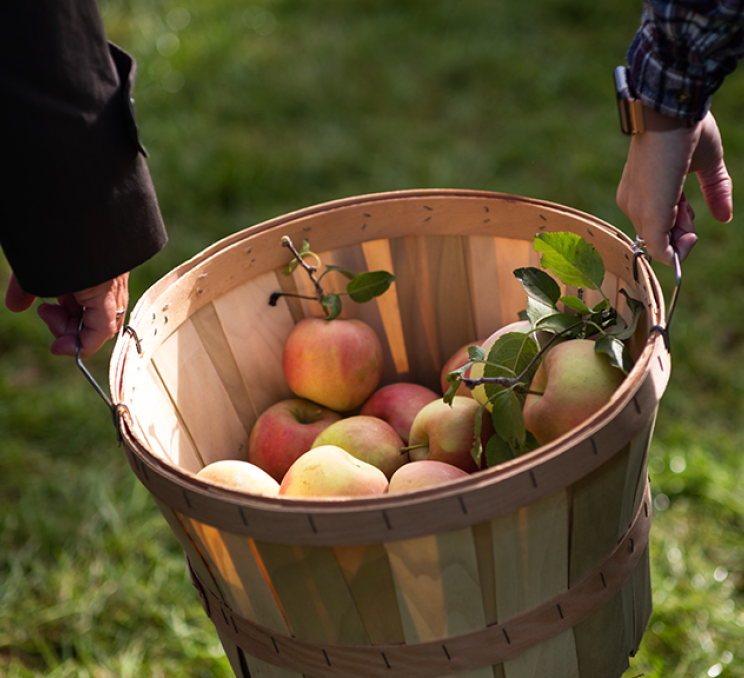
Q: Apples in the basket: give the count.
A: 11